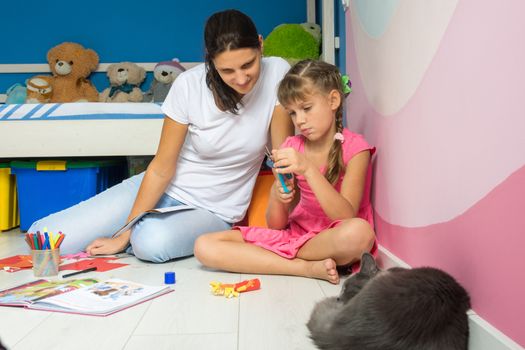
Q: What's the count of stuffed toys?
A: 6